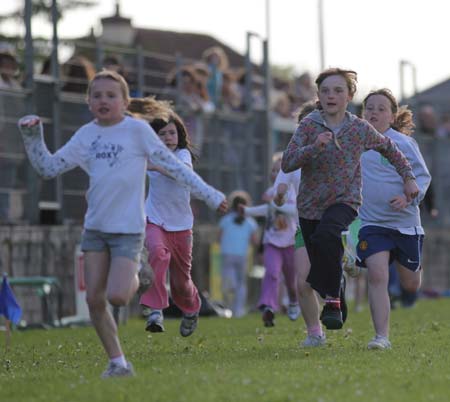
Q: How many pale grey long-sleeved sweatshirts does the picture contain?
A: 1